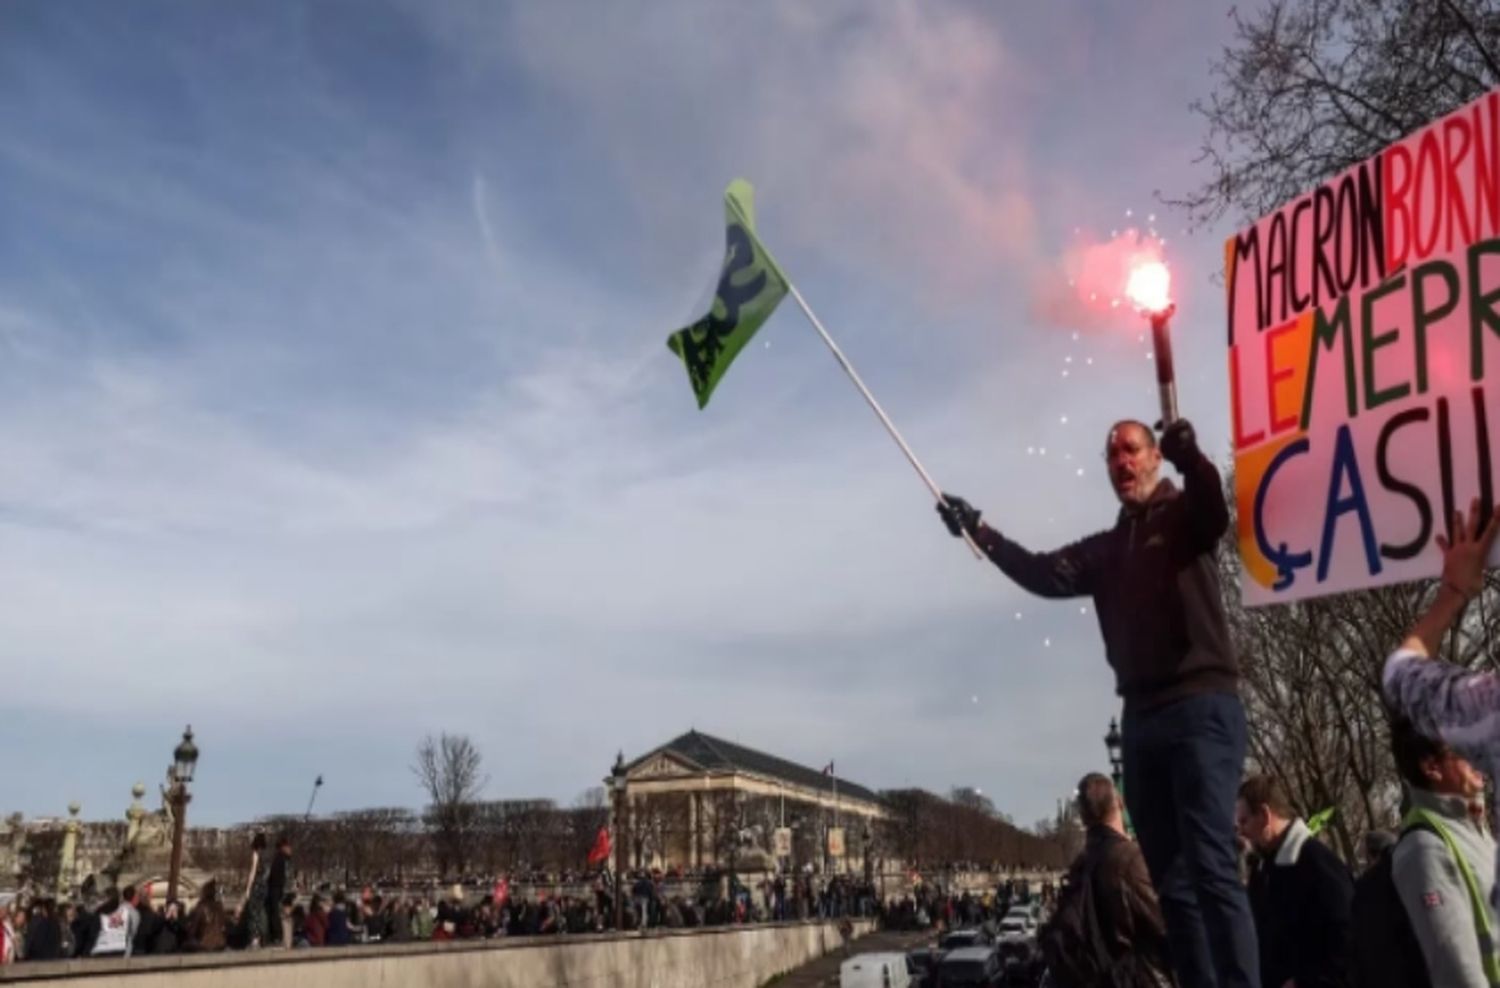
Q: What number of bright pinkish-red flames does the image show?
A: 1